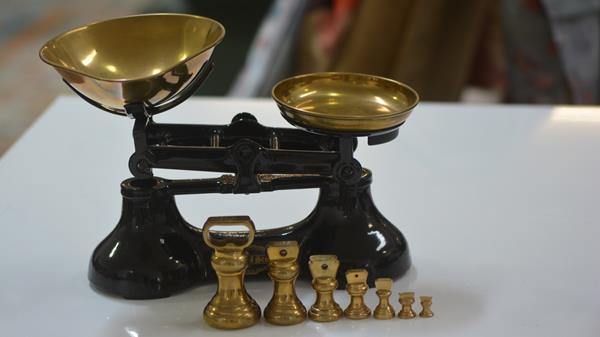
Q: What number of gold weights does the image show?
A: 7